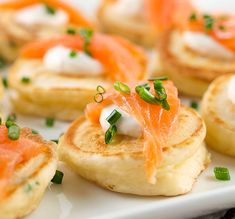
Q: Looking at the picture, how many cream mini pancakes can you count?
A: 7